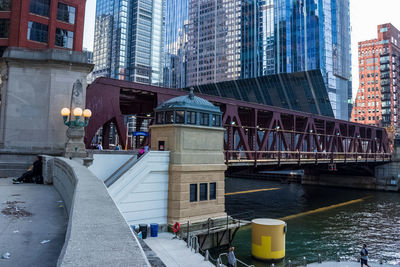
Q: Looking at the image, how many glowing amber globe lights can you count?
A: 3